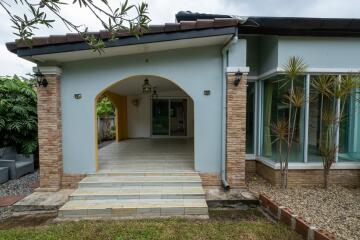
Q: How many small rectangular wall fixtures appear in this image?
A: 2